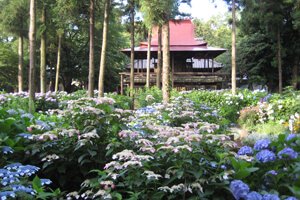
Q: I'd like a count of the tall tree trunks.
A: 12